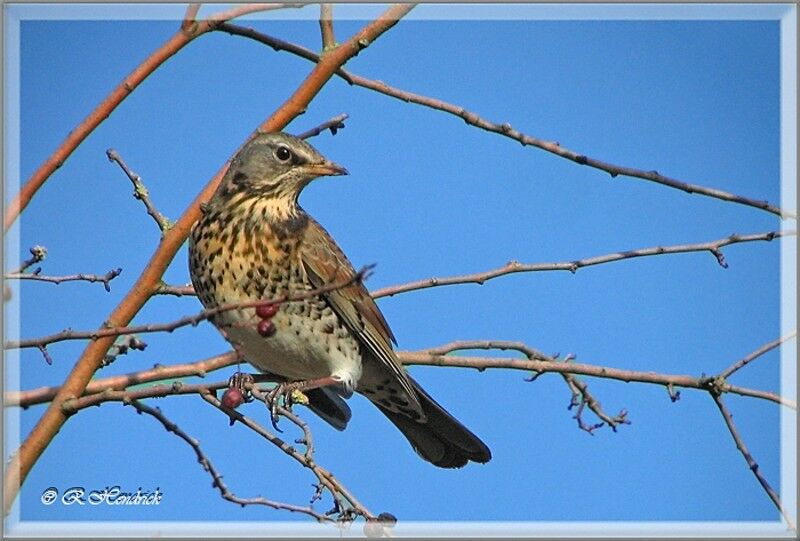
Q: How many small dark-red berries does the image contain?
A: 3